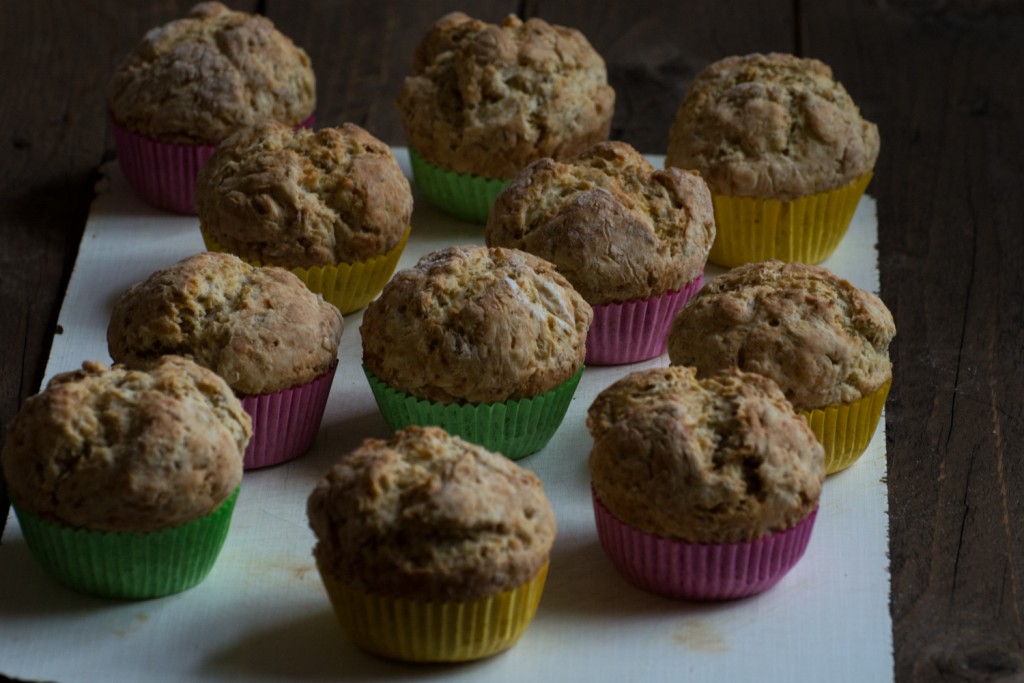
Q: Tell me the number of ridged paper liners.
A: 11